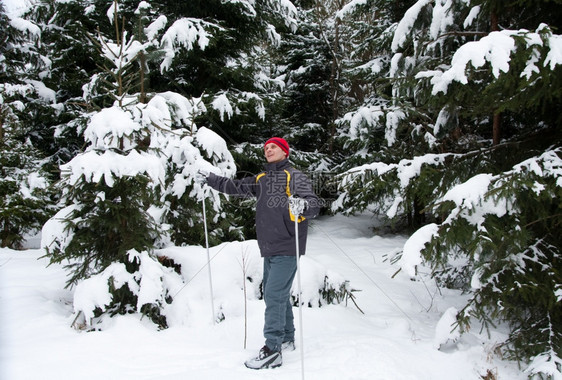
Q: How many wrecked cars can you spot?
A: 0